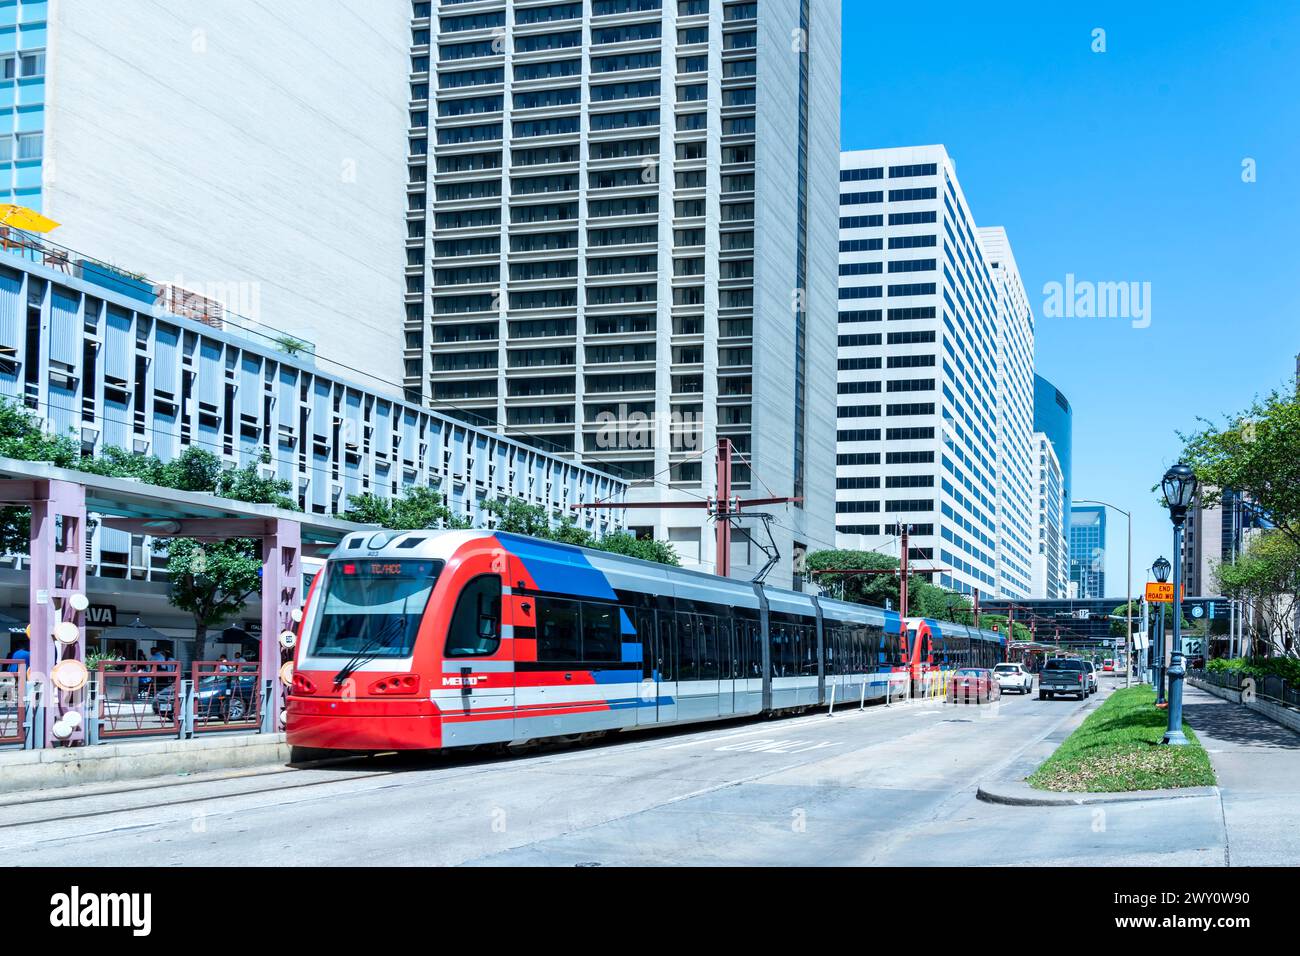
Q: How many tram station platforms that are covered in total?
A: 1